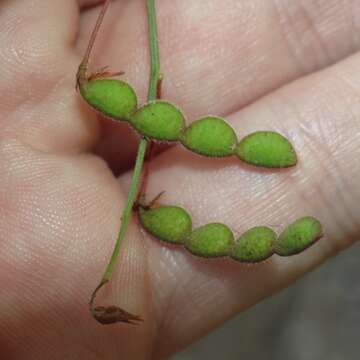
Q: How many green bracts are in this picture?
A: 8